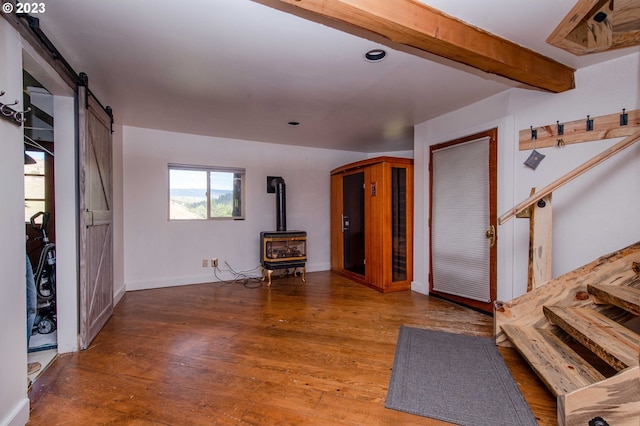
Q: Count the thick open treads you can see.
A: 3